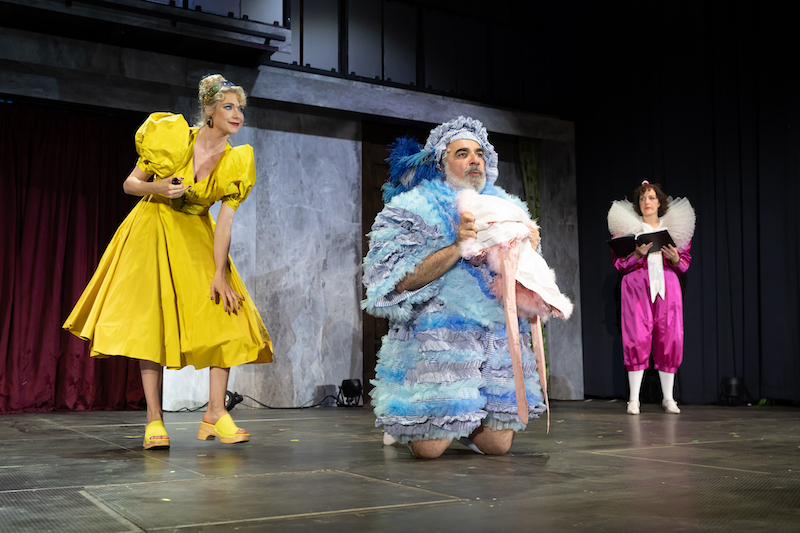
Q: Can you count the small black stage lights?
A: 3